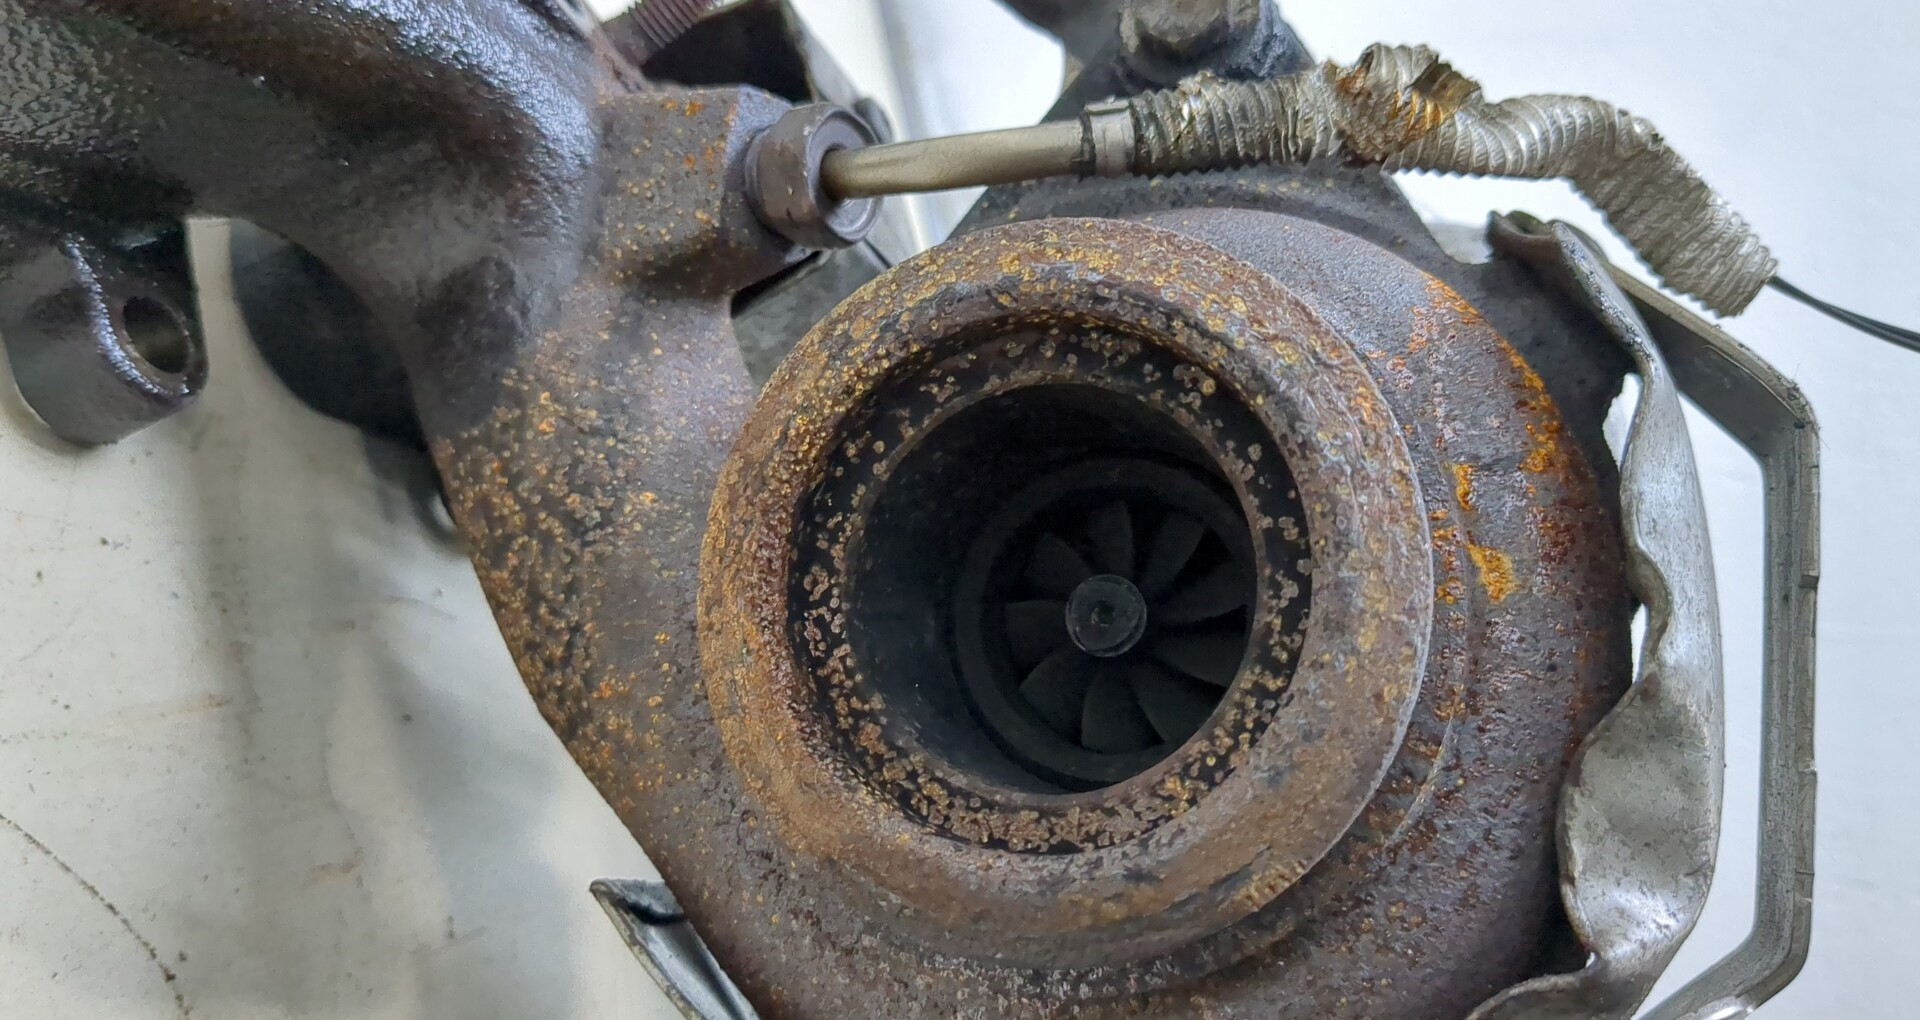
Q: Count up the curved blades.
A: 9